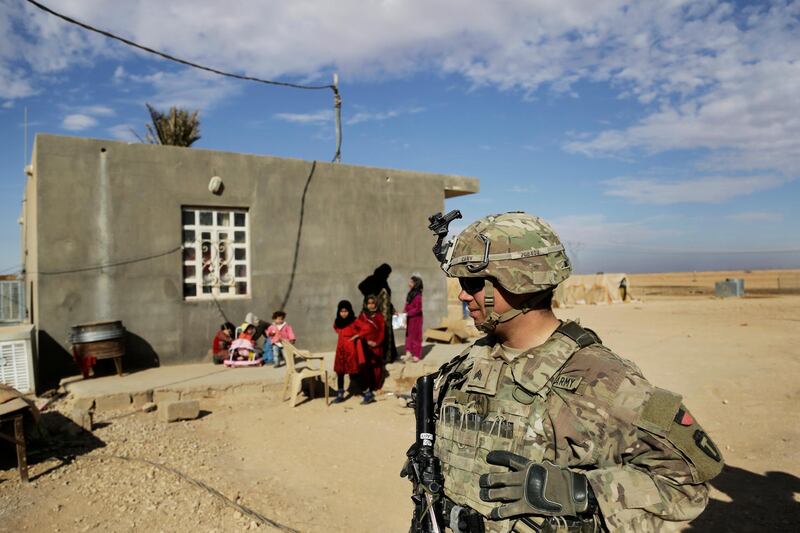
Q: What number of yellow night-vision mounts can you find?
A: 0